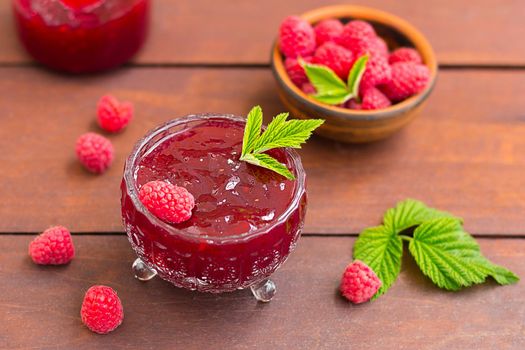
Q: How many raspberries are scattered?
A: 5